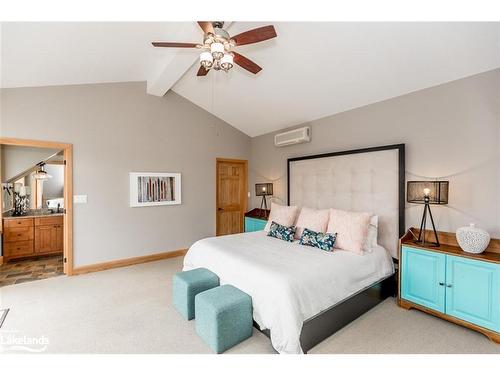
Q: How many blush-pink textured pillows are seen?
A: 3